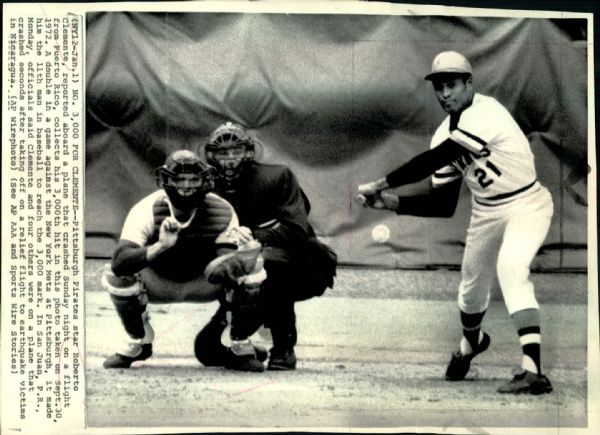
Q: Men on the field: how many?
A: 3